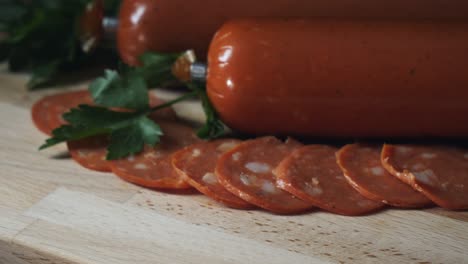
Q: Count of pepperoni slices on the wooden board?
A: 8